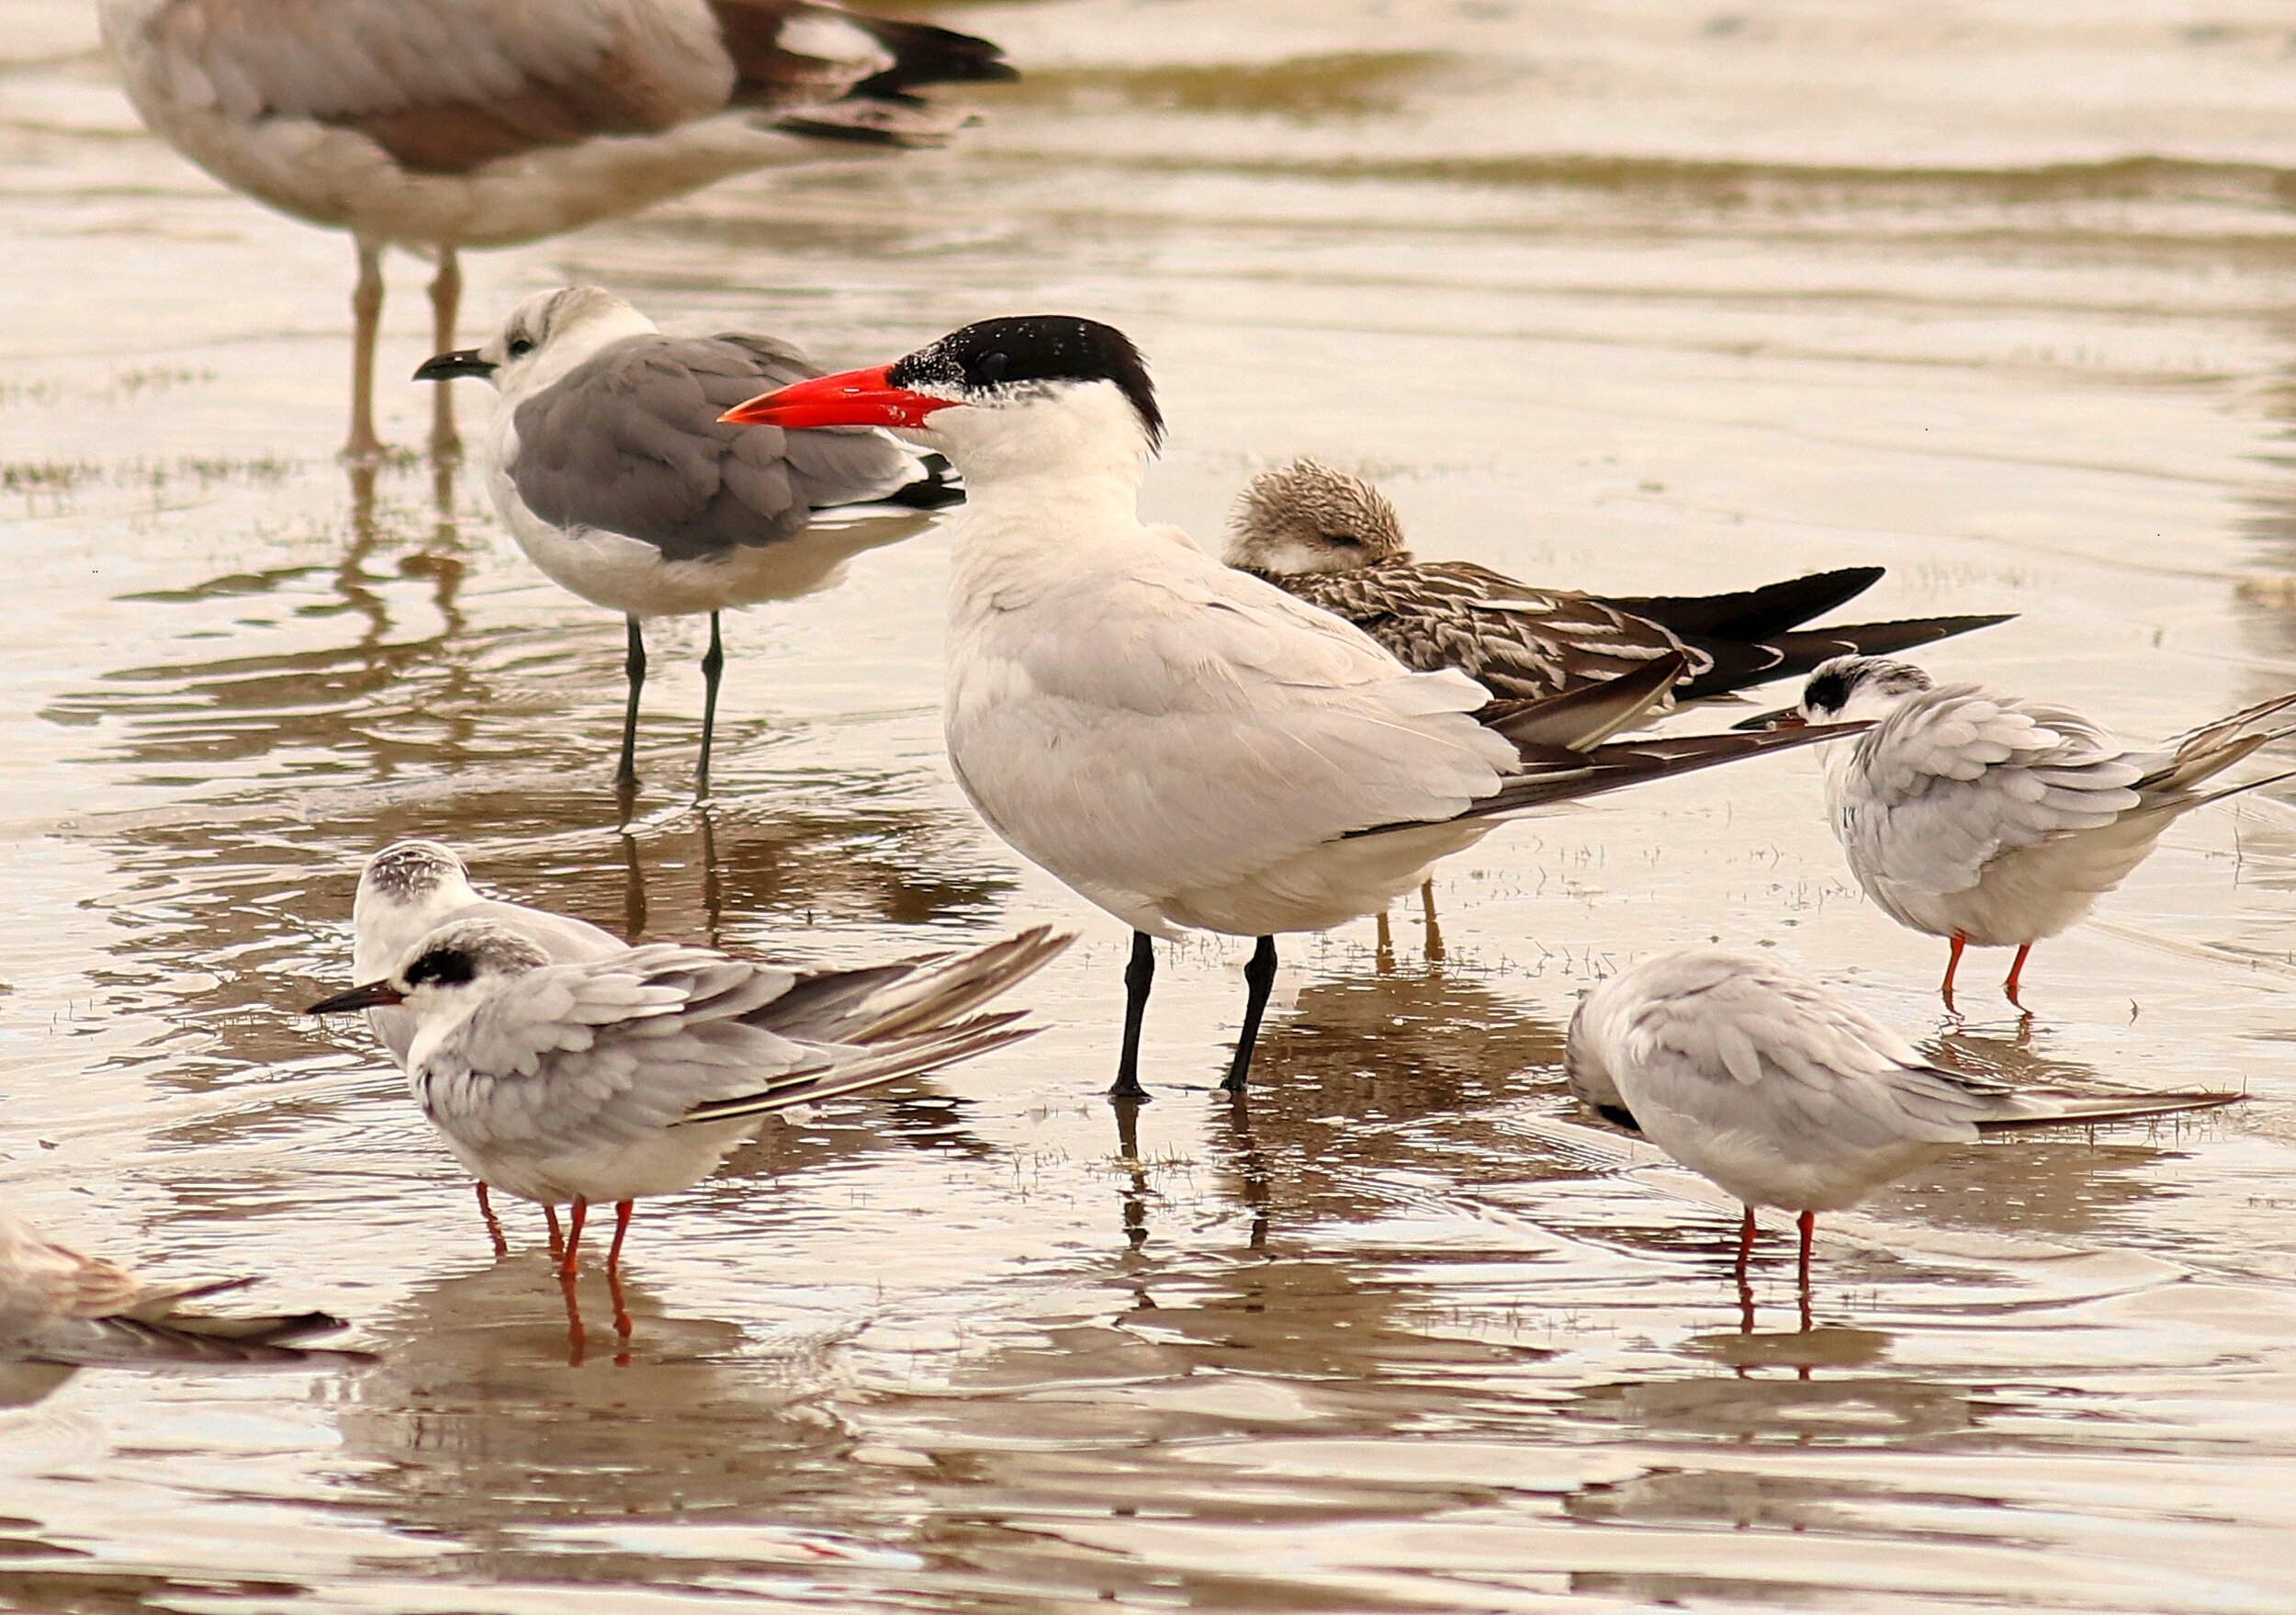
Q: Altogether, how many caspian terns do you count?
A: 1